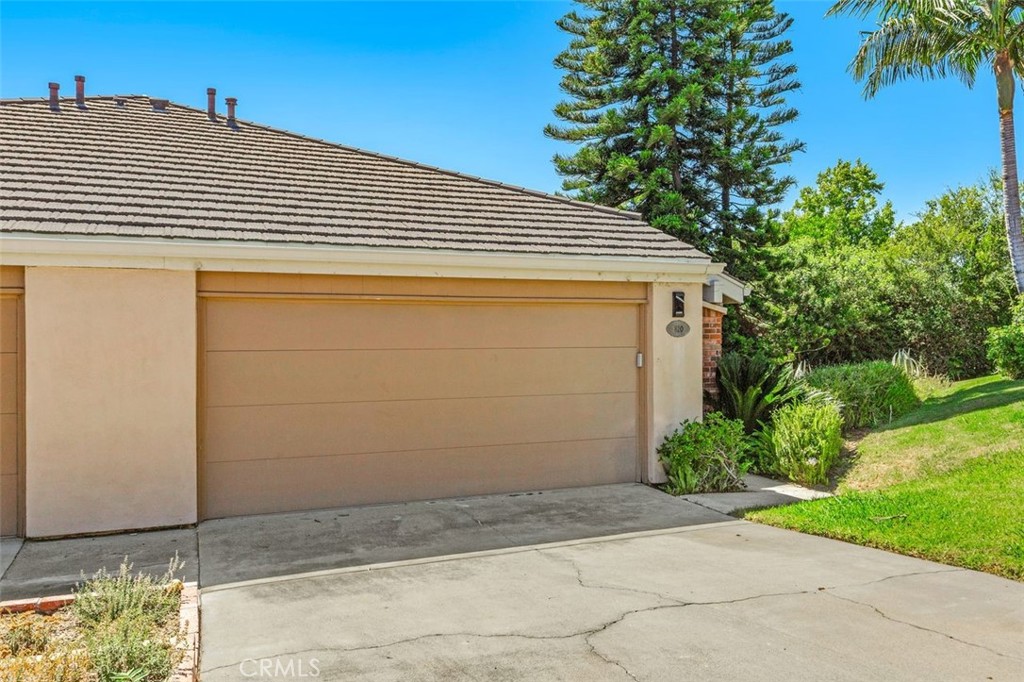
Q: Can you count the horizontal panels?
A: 4